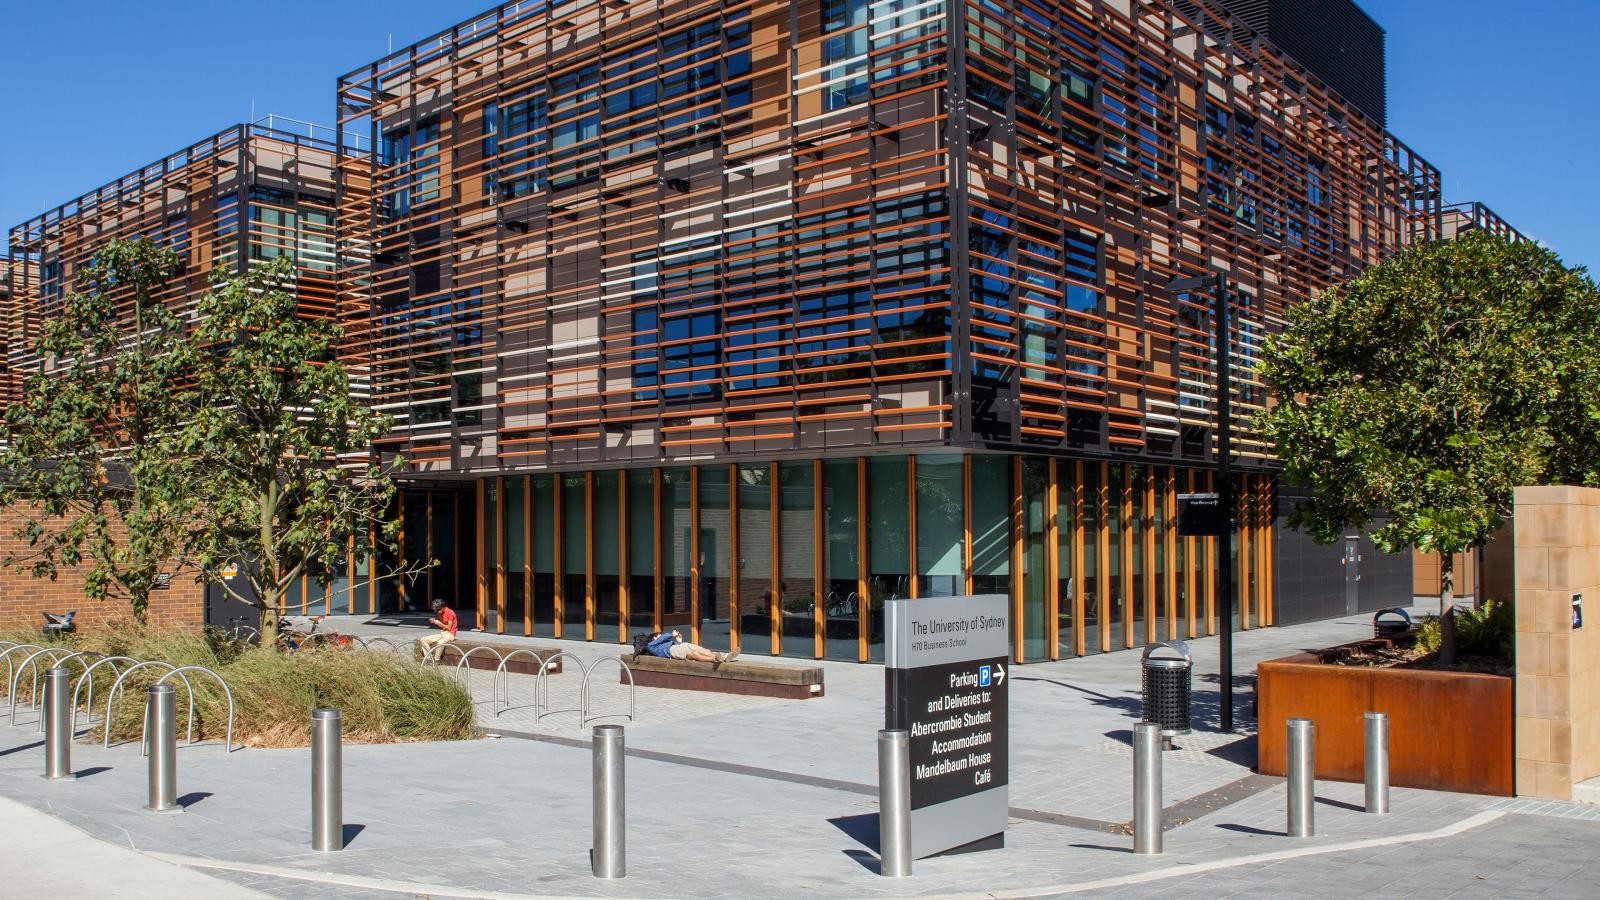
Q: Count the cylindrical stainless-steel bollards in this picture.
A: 8